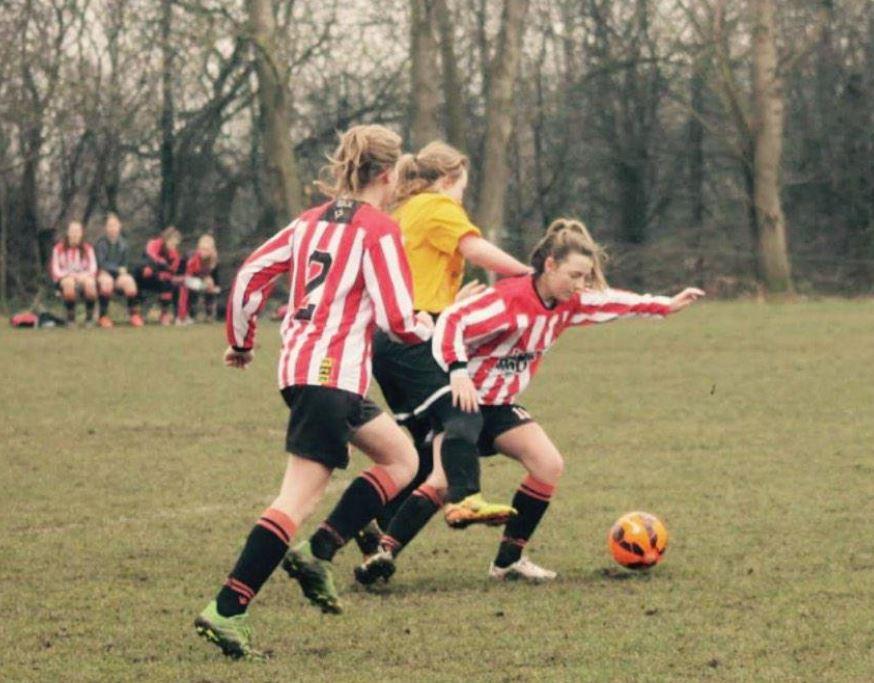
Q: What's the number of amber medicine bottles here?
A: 0